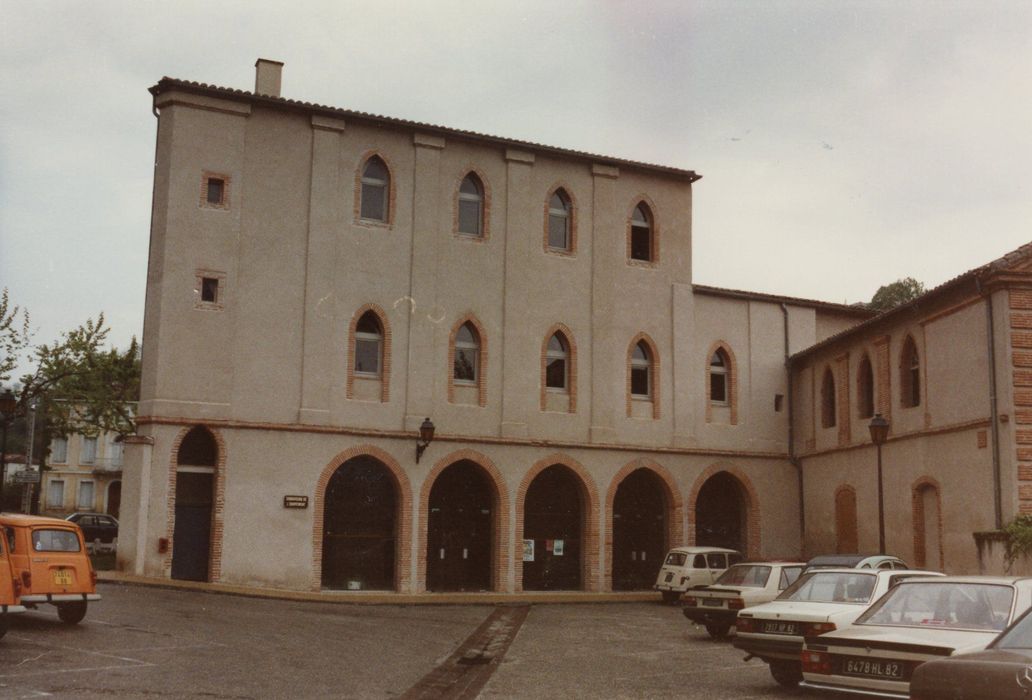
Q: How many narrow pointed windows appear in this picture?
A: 12